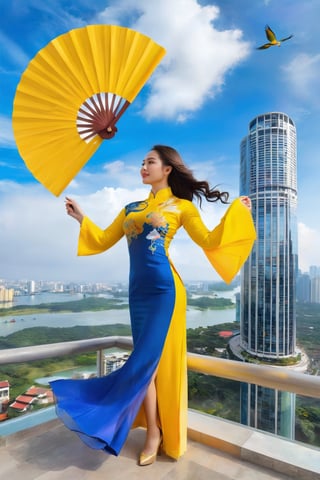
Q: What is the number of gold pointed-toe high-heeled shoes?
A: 1